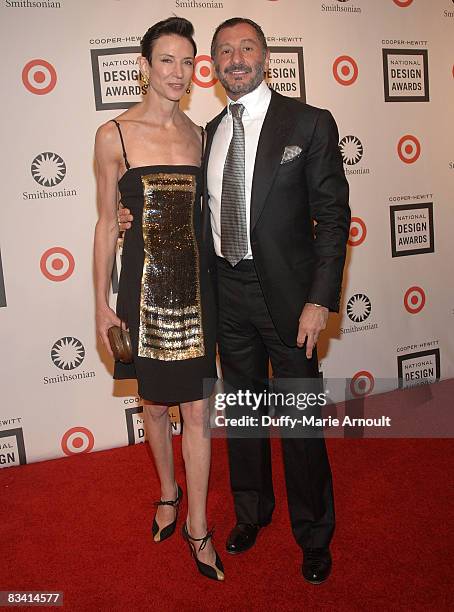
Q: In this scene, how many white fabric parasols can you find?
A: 0